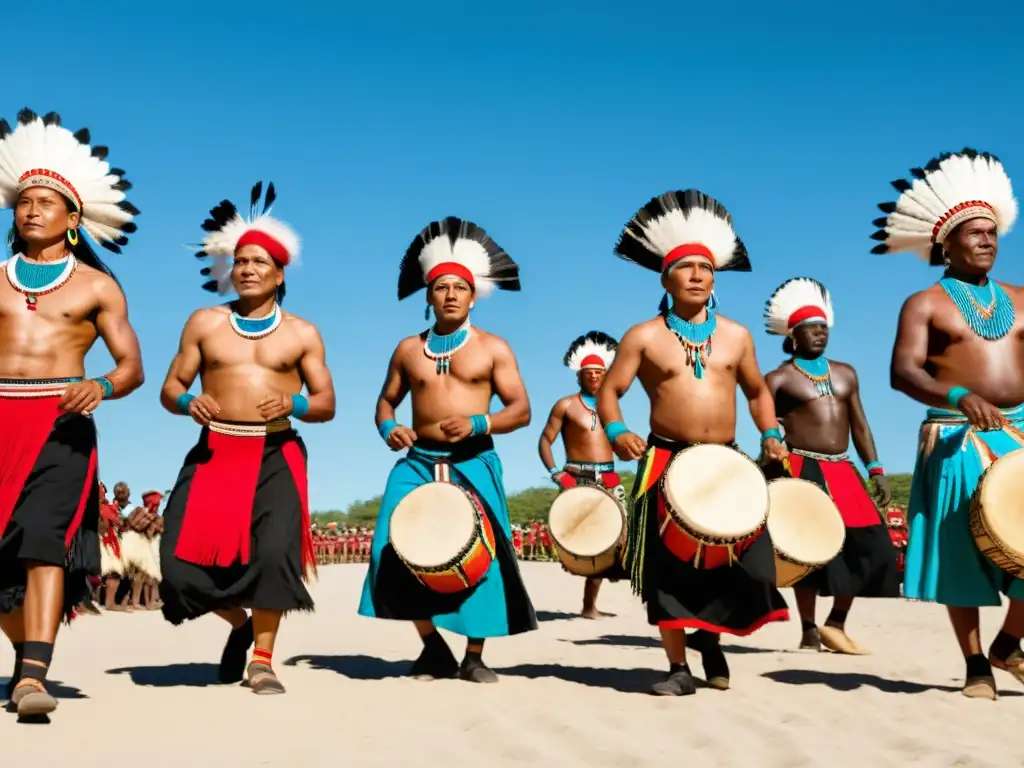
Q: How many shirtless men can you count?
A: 7